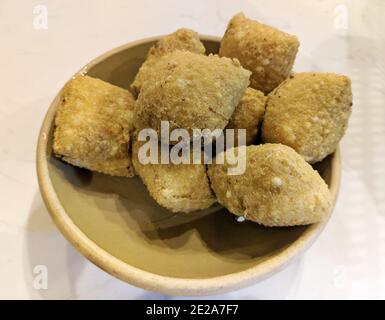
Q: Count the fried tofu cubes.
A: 8